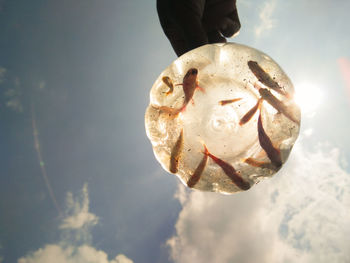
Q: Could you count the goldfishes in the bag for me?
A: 11